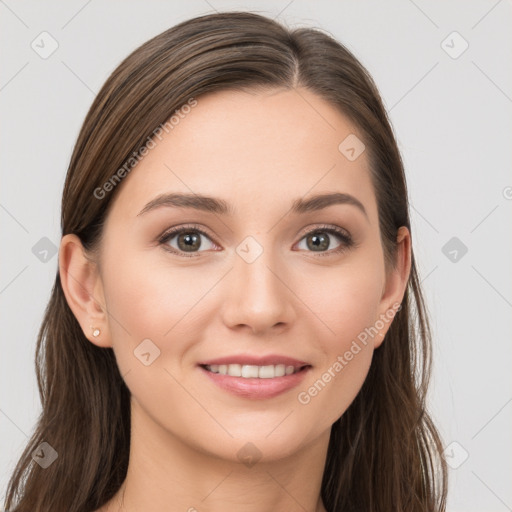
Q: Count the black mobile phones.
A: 0